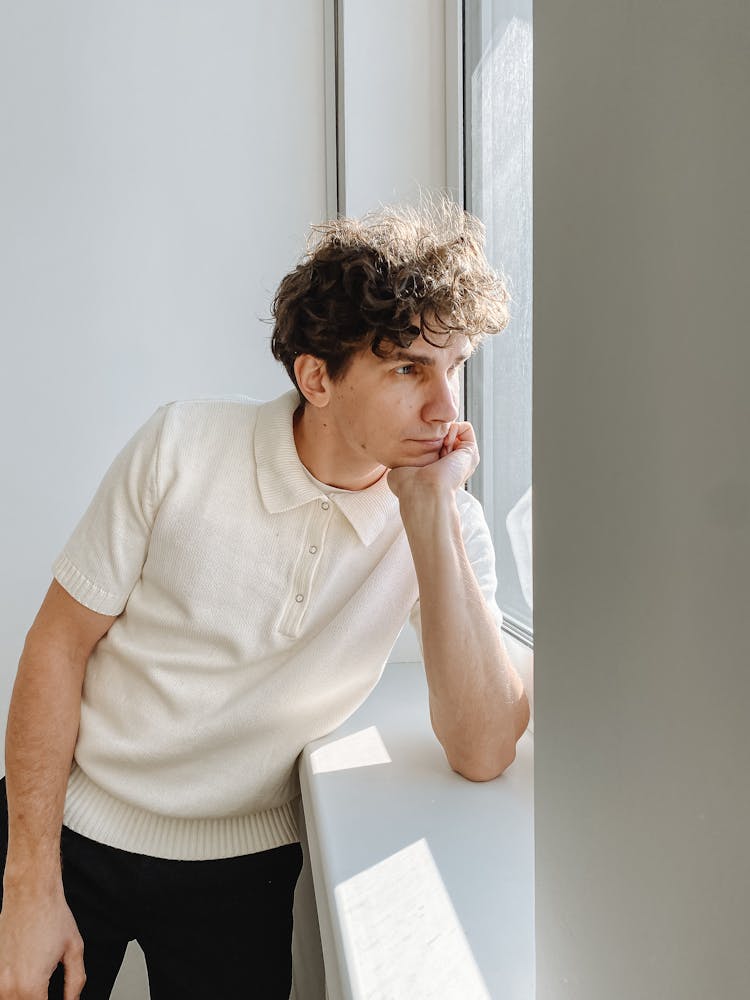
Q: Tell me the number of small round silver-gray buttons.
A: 3